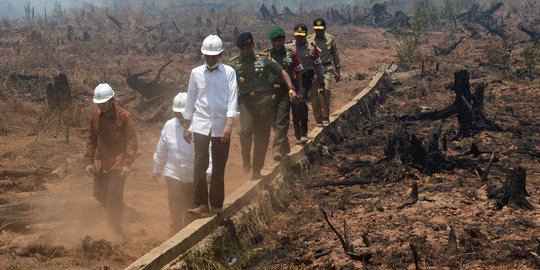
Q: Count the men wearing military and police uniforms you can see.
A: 4